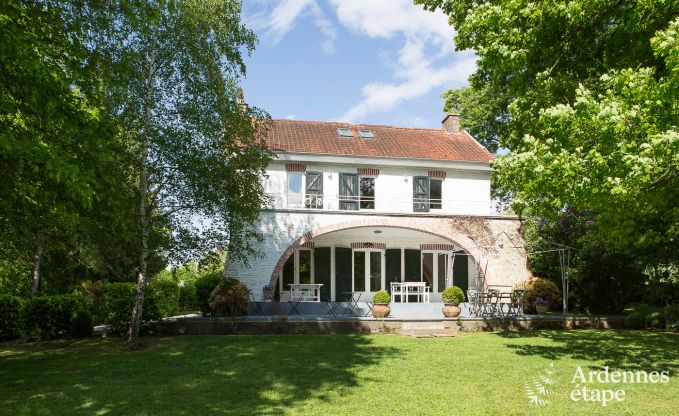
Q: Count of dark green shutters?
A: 8